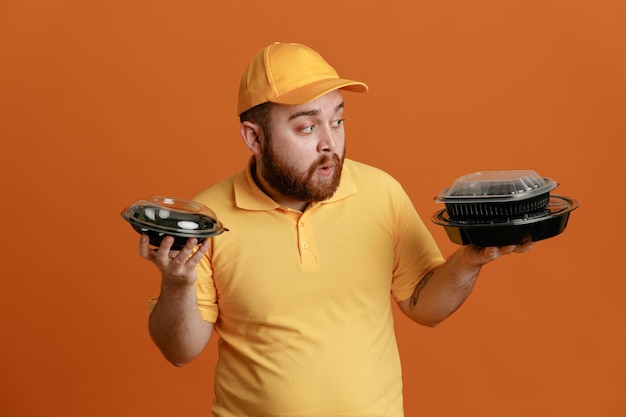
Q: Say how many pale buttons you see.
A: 1